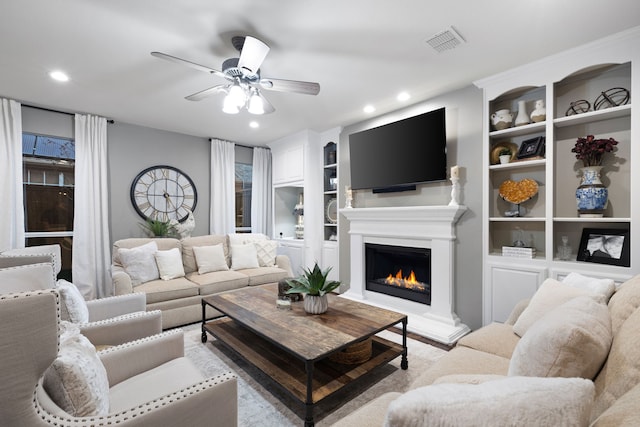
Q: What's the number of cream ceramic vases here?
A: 3